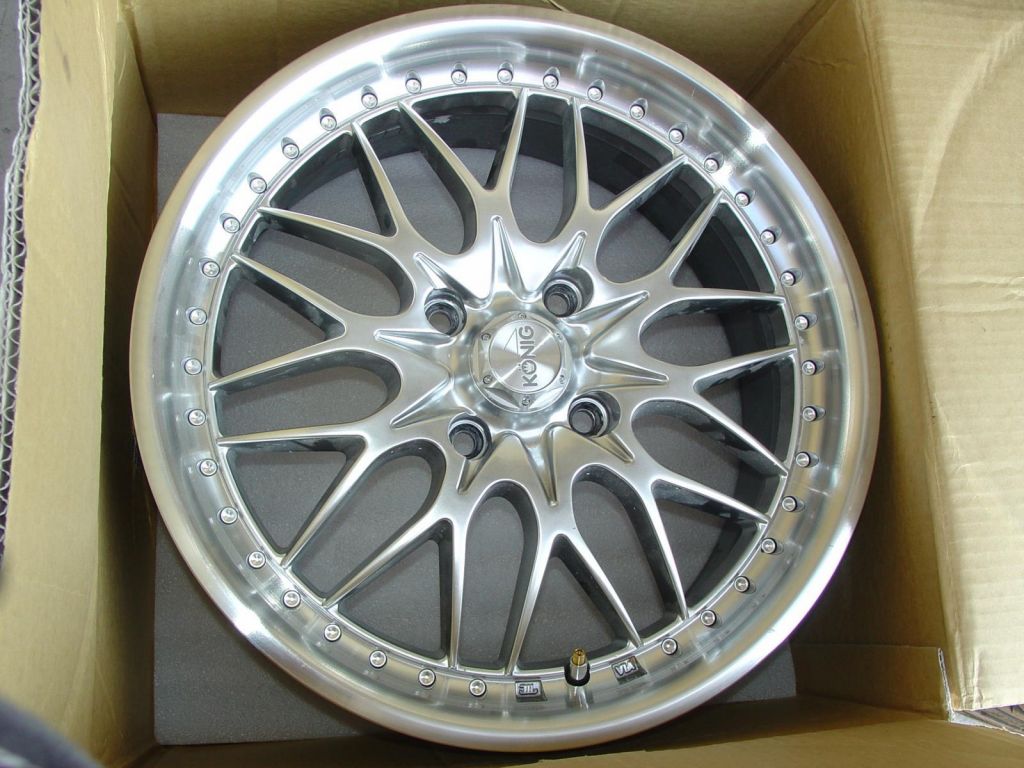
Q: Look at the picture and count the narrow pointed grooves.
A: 10